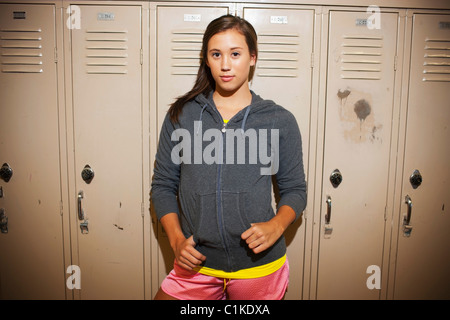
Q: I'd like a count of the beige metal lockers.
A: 6